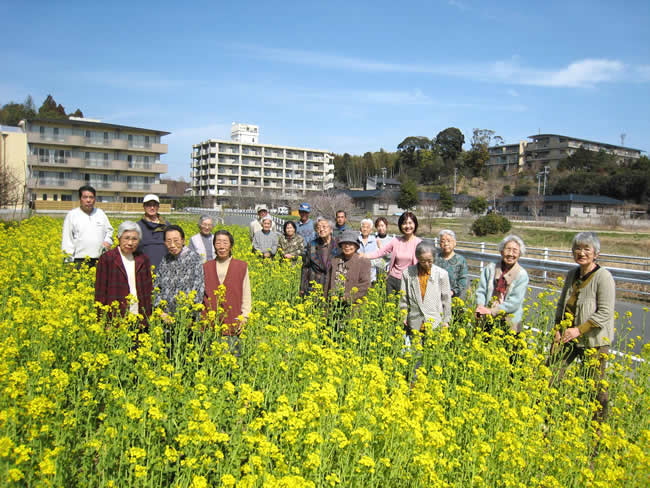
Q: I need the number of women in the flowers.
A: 15